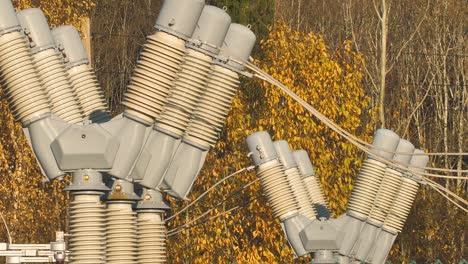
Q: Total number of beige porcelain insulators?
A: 15